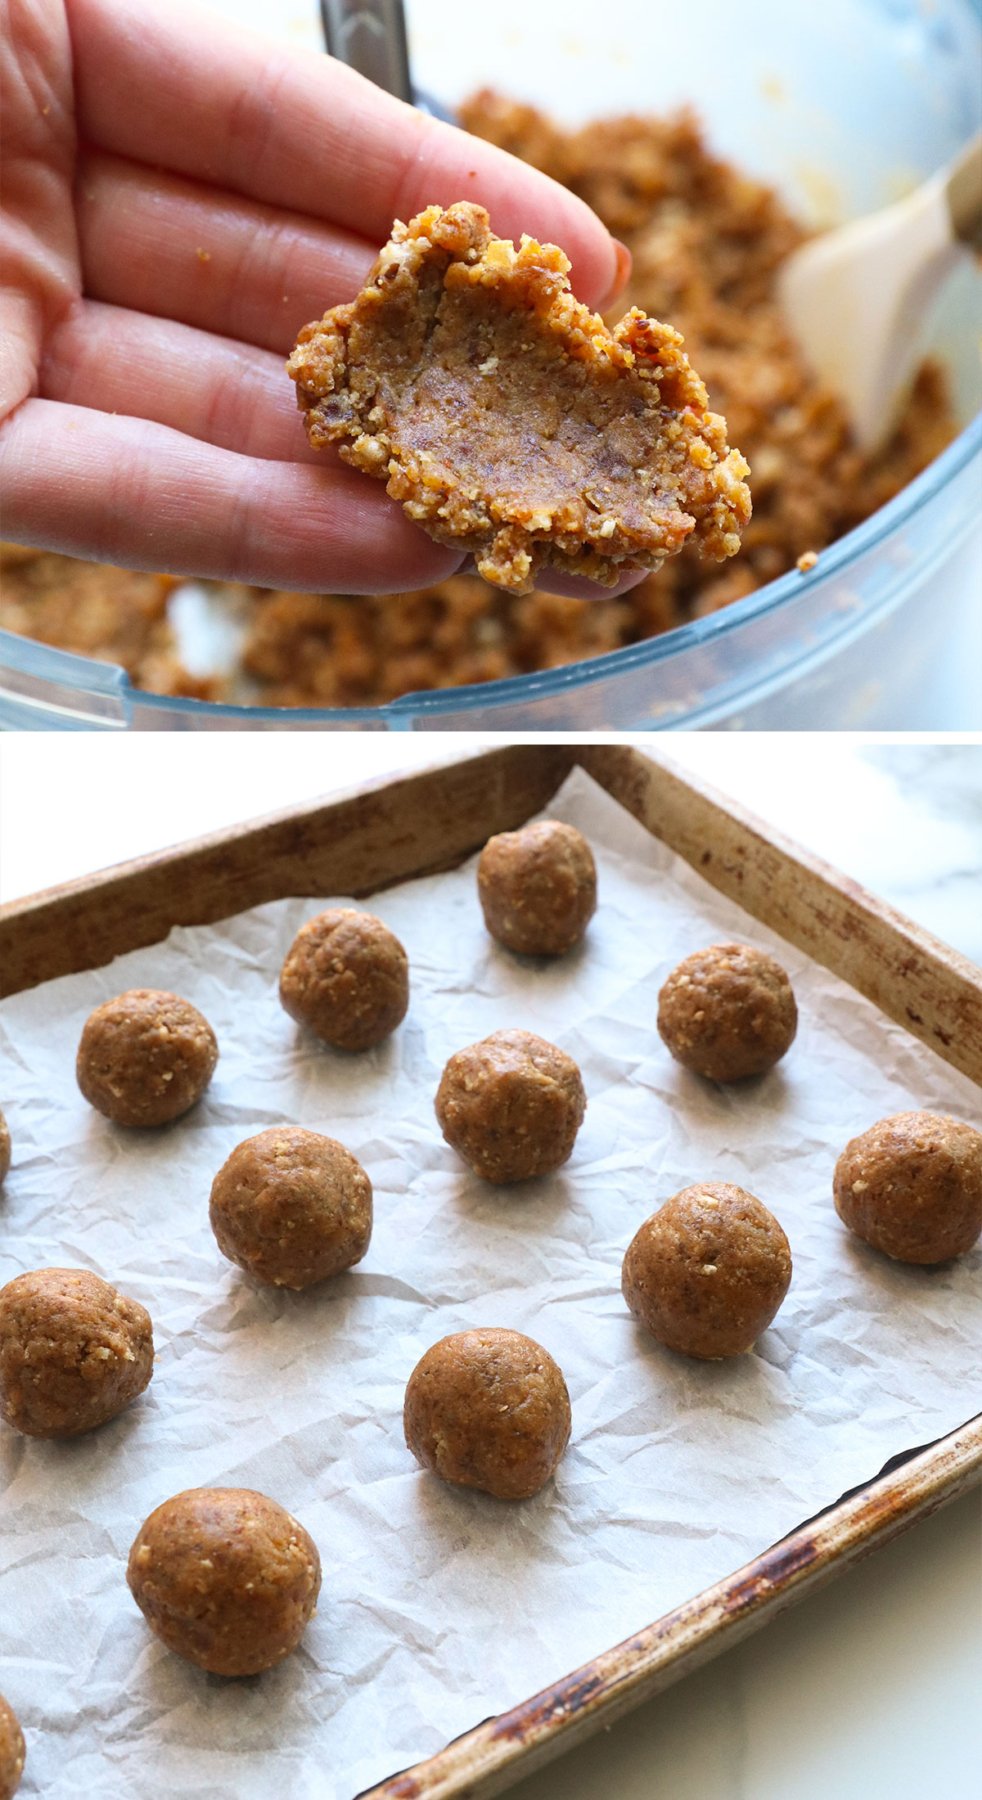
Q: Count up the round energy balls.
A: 13